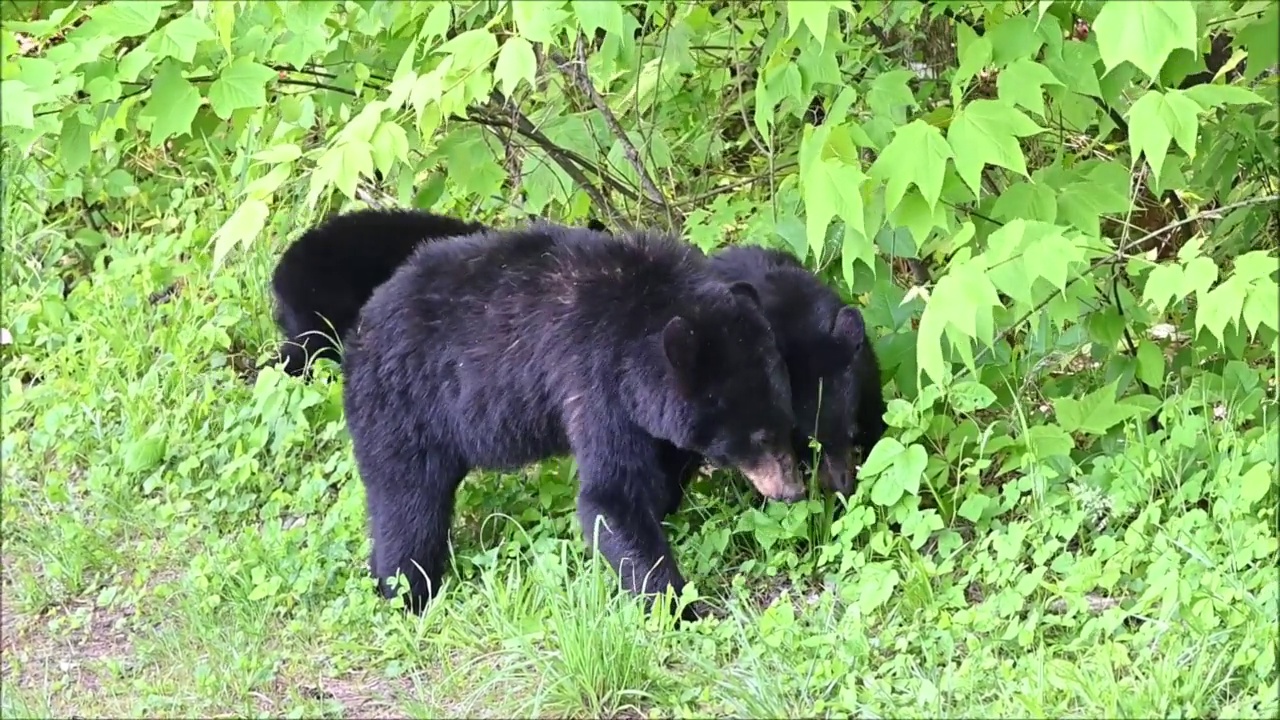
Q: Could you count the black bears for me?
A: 3